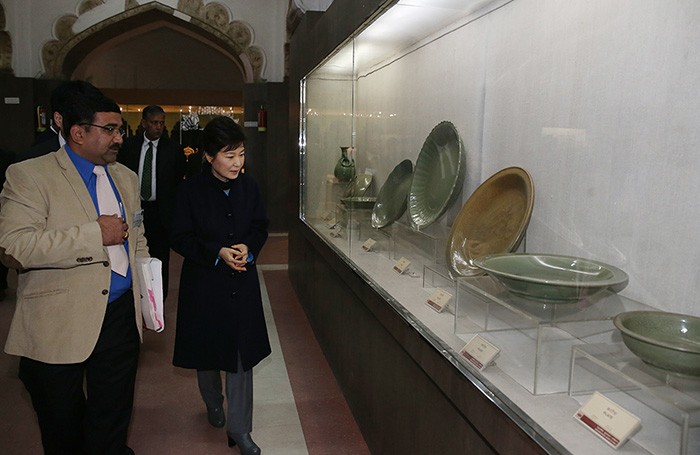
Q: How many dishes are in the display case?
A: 7